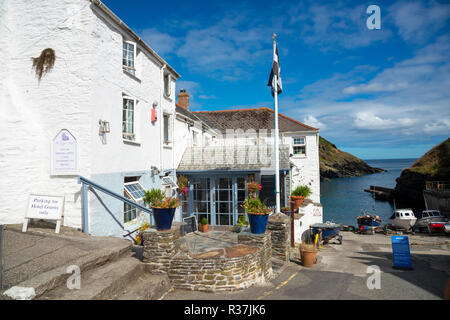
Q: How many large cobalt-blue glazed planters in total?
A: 2